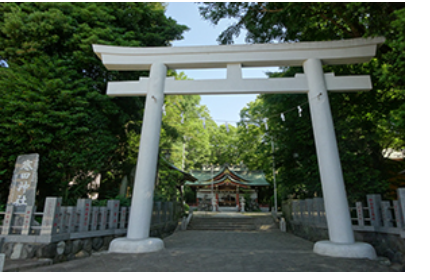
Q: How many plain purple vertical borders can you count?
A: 0